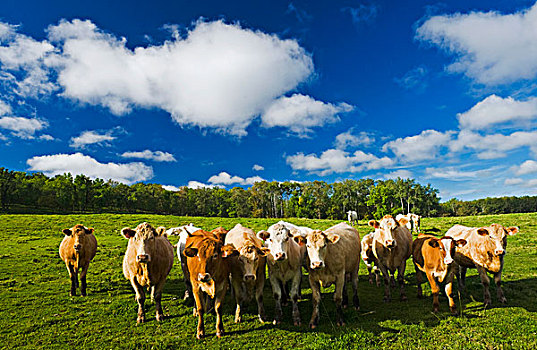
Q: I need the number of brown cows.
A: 3